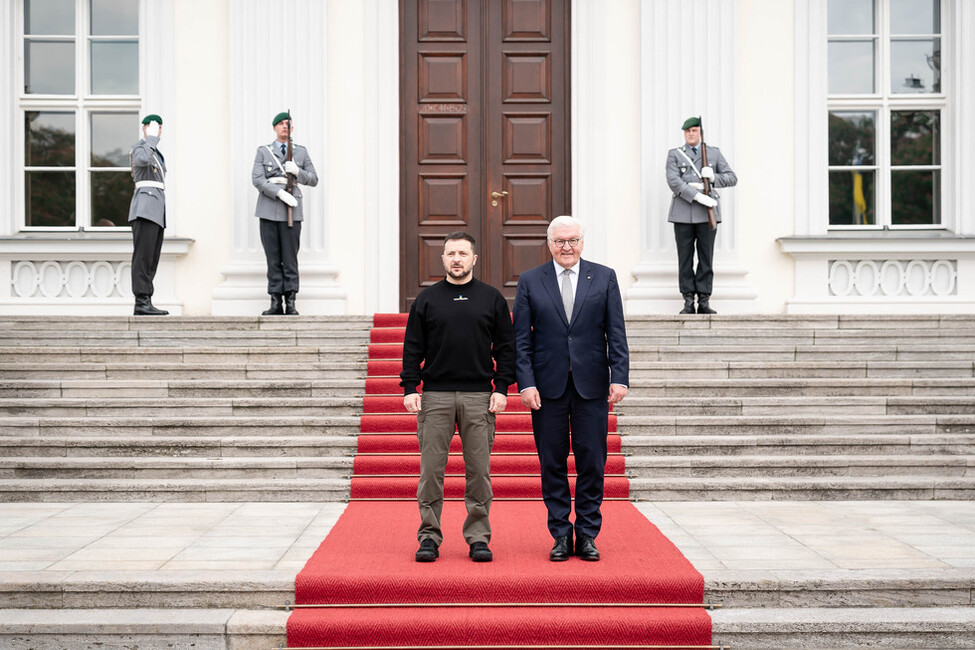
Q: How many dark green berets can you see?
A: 3